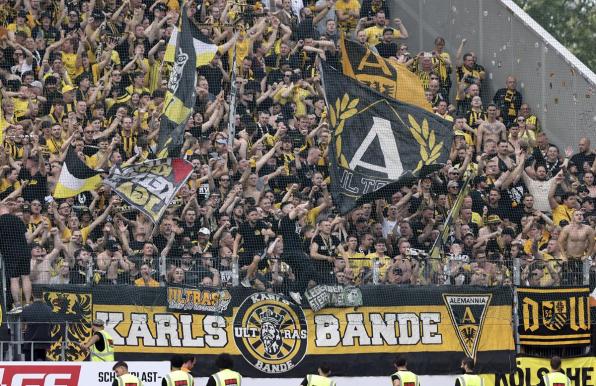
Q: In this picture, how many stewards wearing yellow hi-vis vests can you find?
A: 8